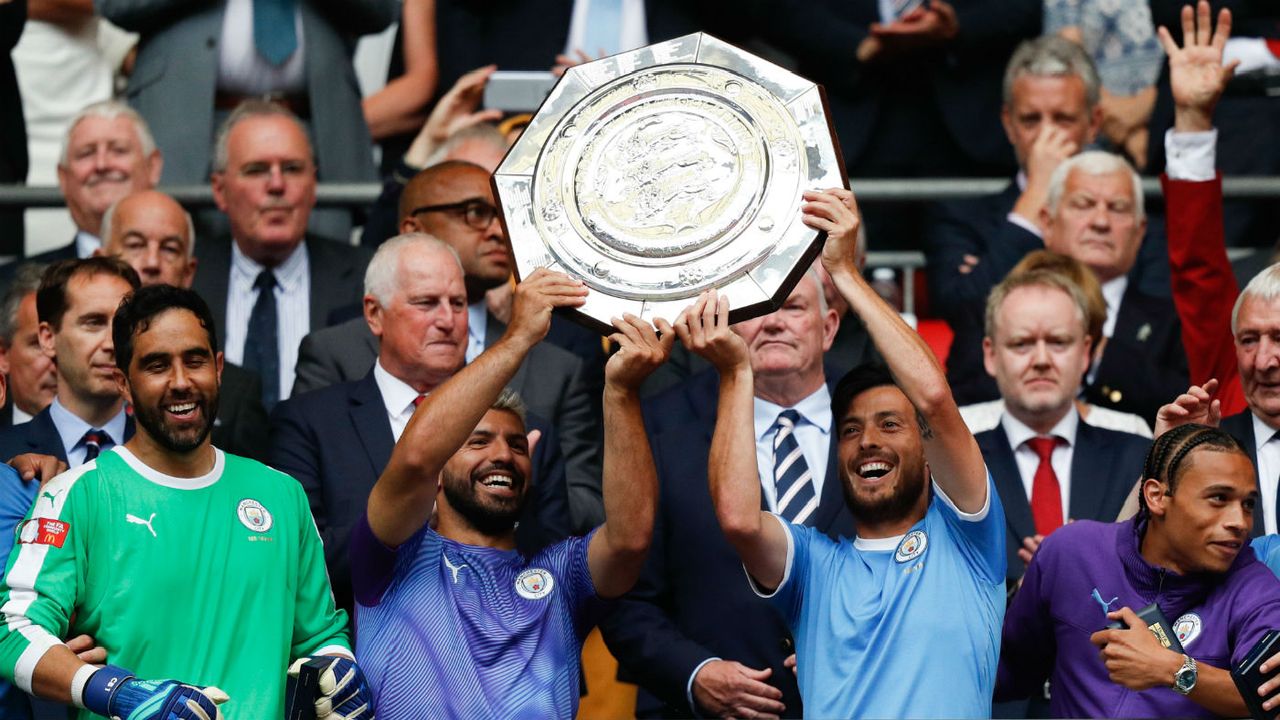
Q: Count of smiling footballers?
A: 3